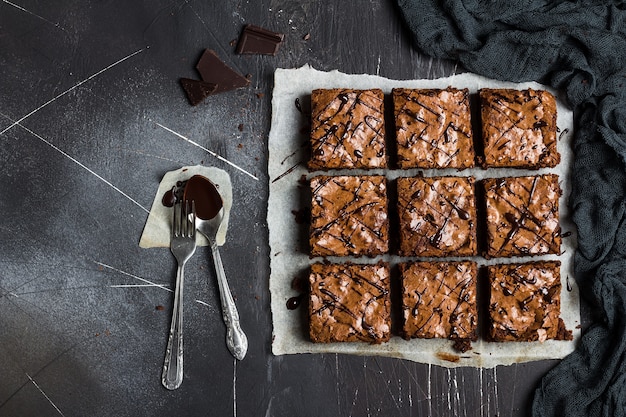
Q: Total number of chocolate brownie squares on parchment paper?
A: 9